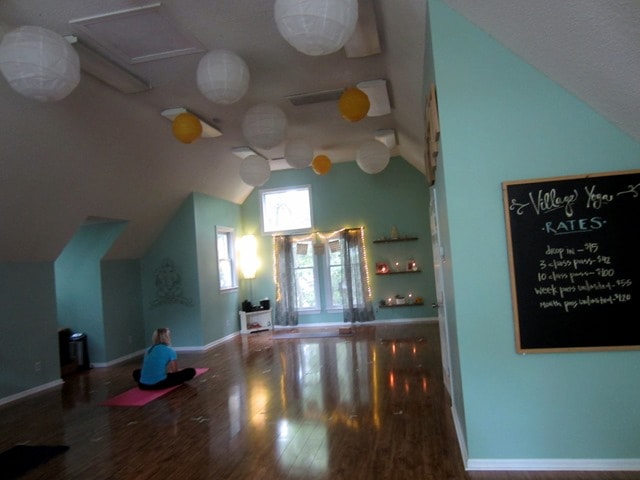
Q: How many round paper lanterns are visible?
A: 10